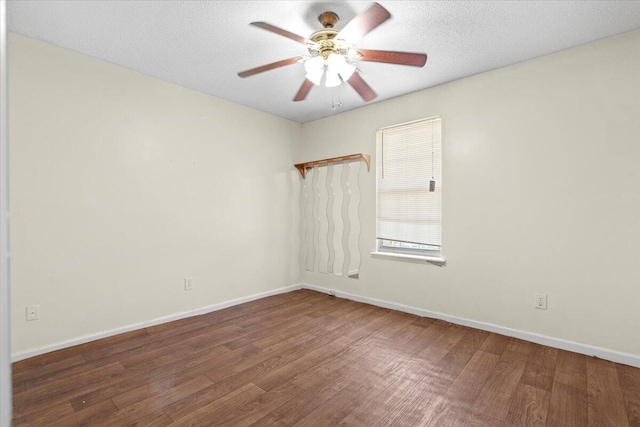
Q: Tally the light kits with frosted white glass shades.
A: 1